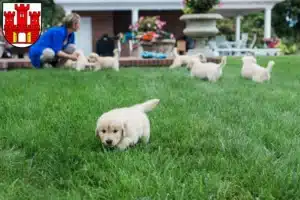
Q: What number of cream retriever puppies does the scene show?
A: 6